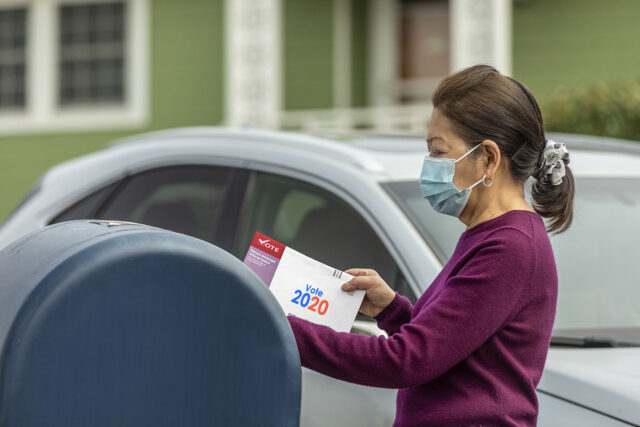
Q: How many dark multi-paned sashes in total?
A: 2